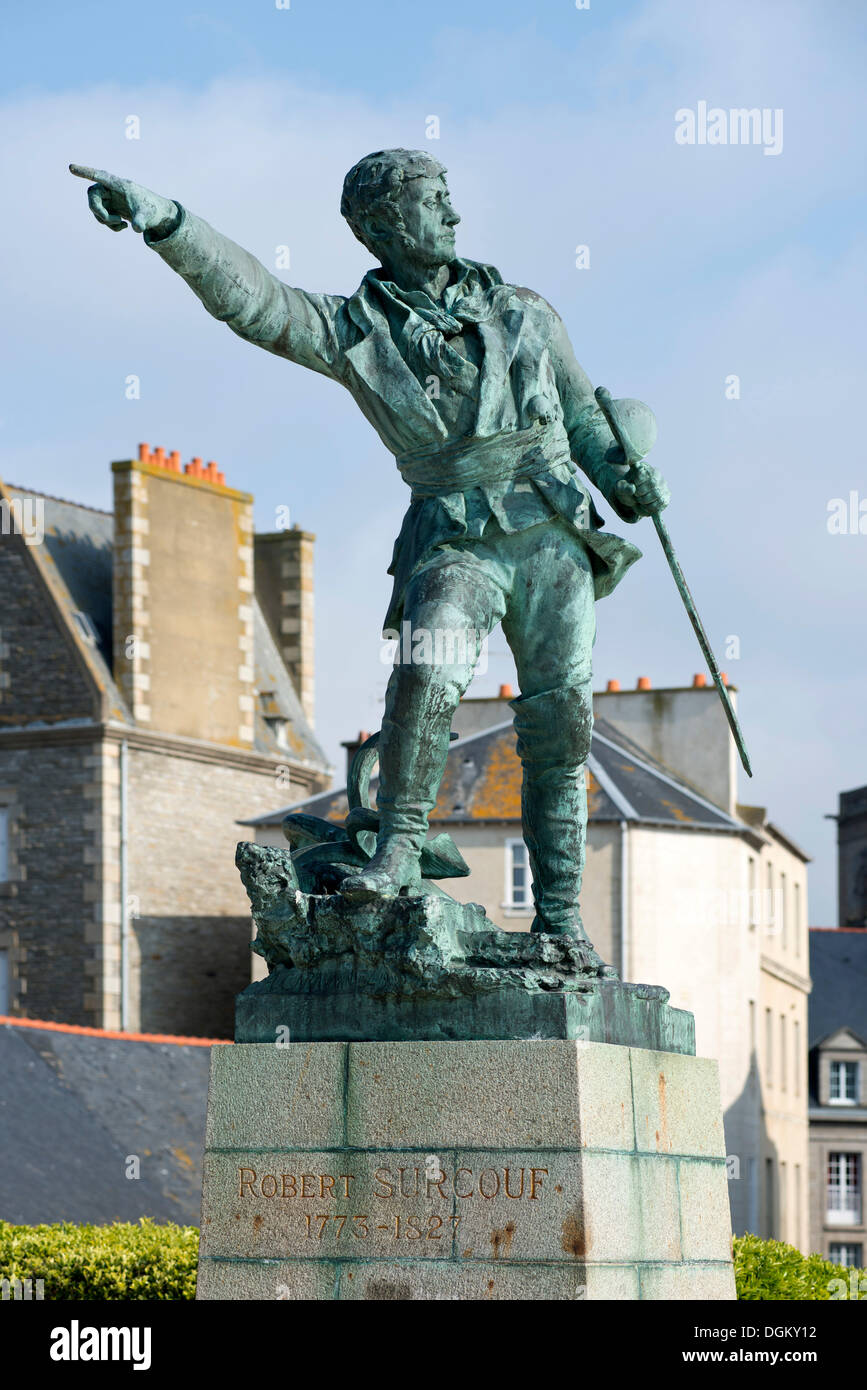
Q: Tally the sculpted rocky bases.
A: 1